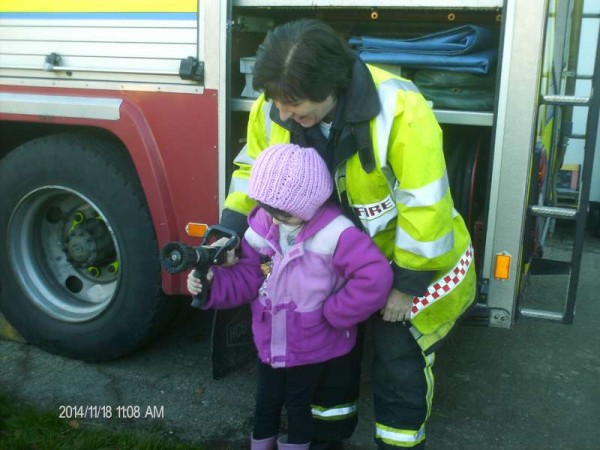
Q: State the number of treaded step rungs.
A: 3